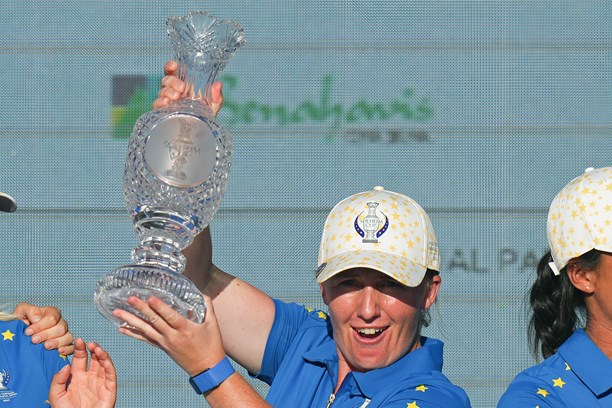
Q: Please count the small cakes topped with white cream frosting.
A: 0